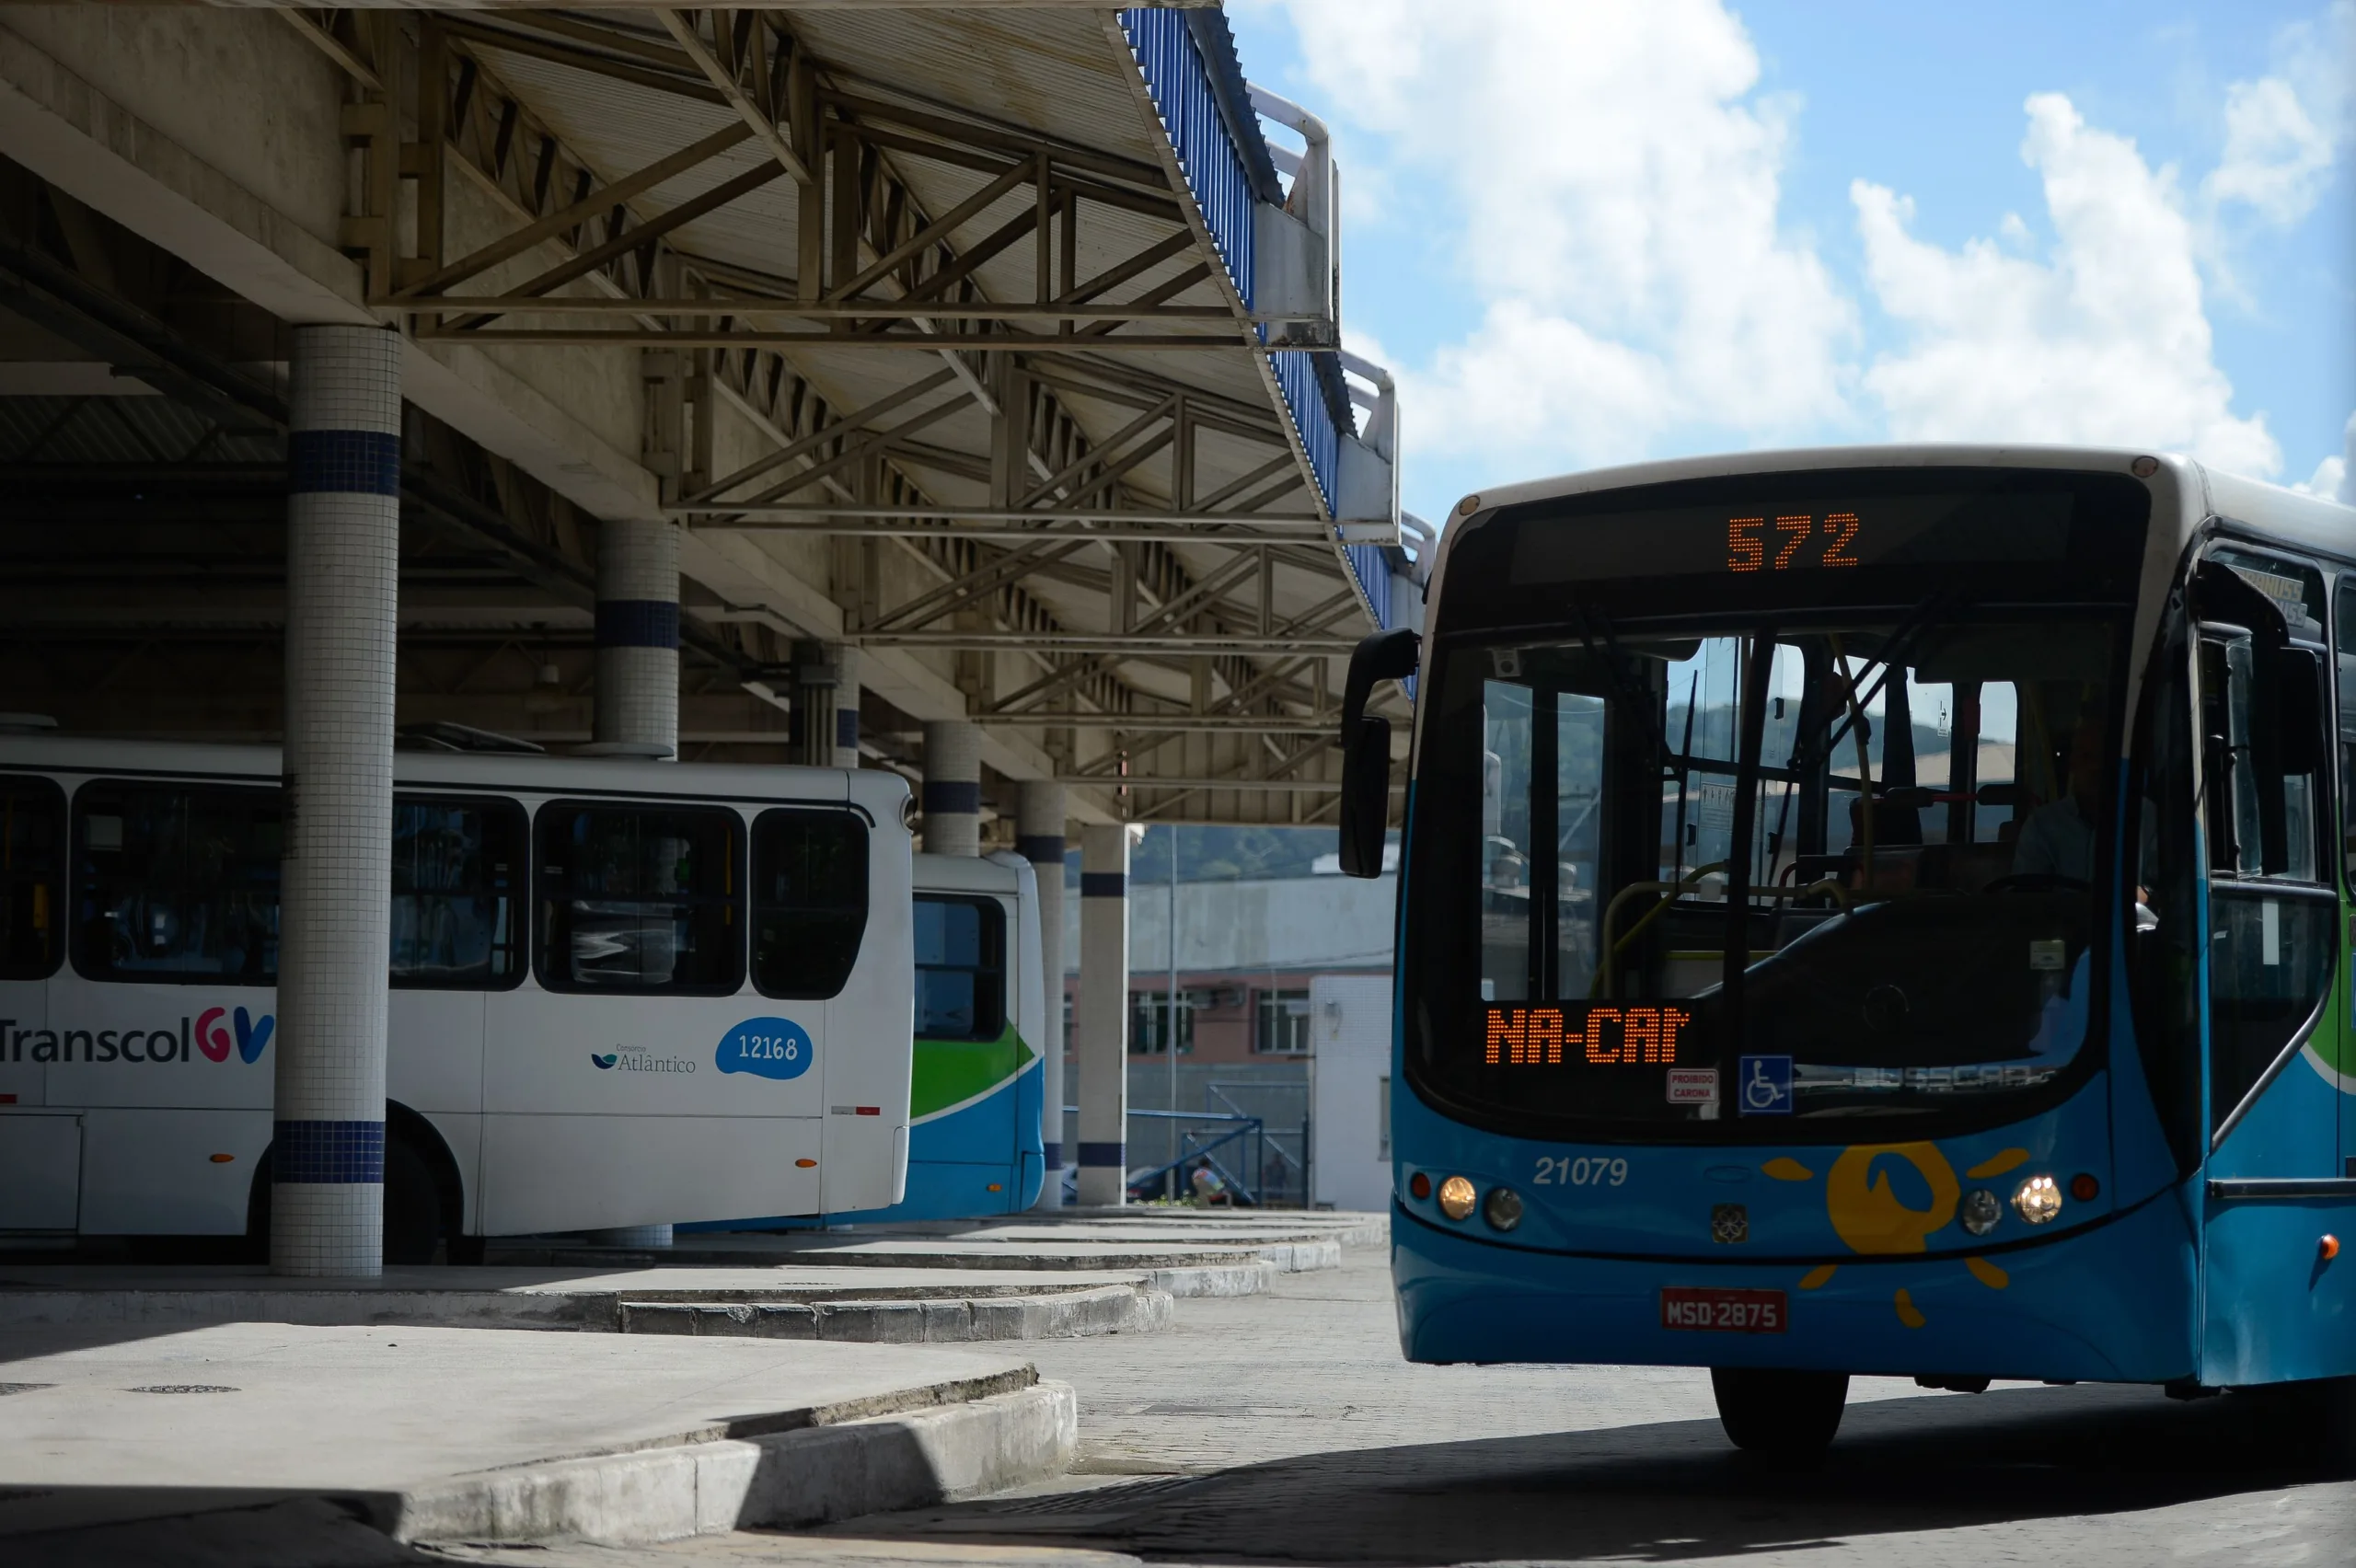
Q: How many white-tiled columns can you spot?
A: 6